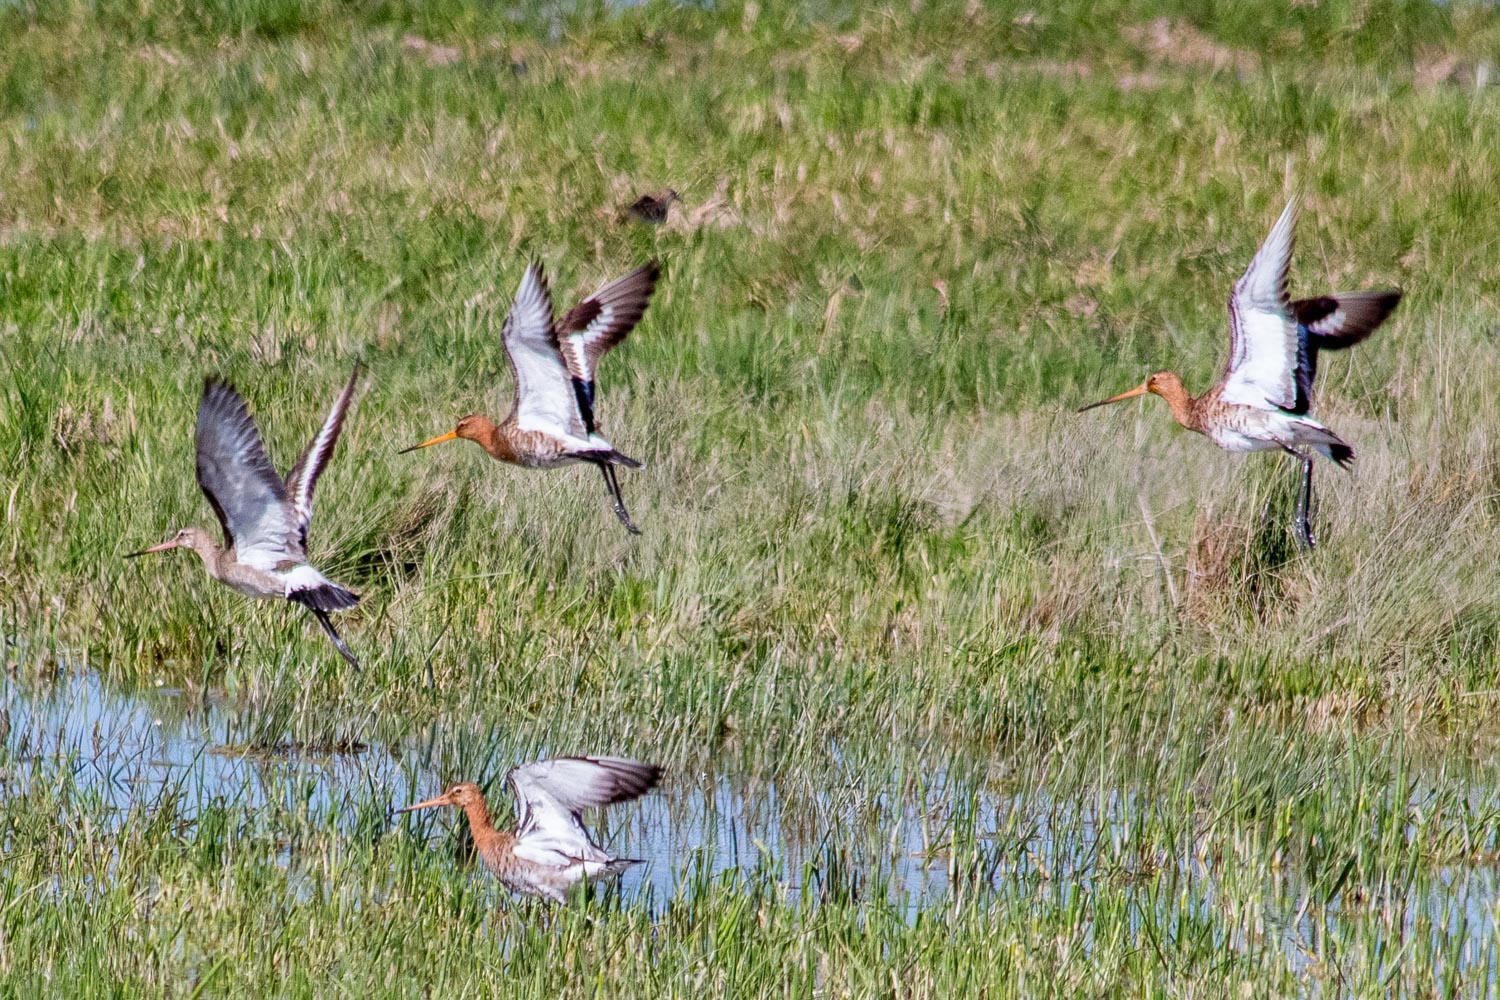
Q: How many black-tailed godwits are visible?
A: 4